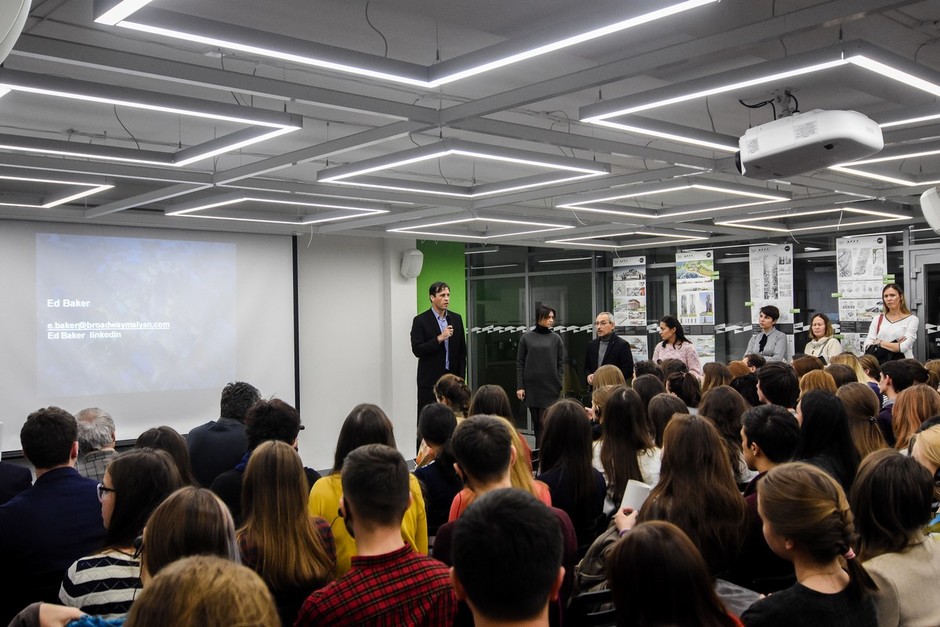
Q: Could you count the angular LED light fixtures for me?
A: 11